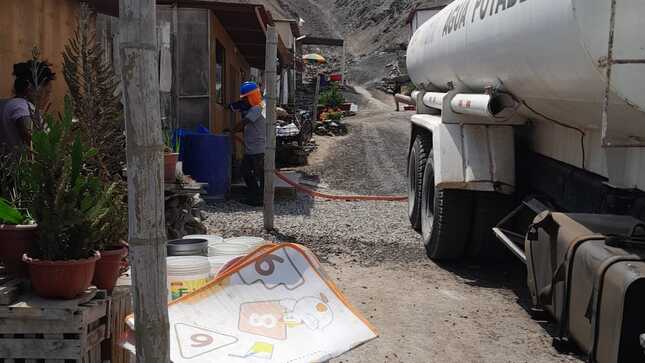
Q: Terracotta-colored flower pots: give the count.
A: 4